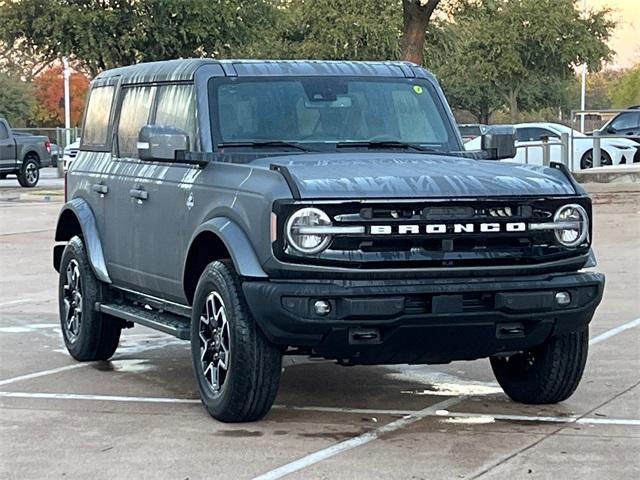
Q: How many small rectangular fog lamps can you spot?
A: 2